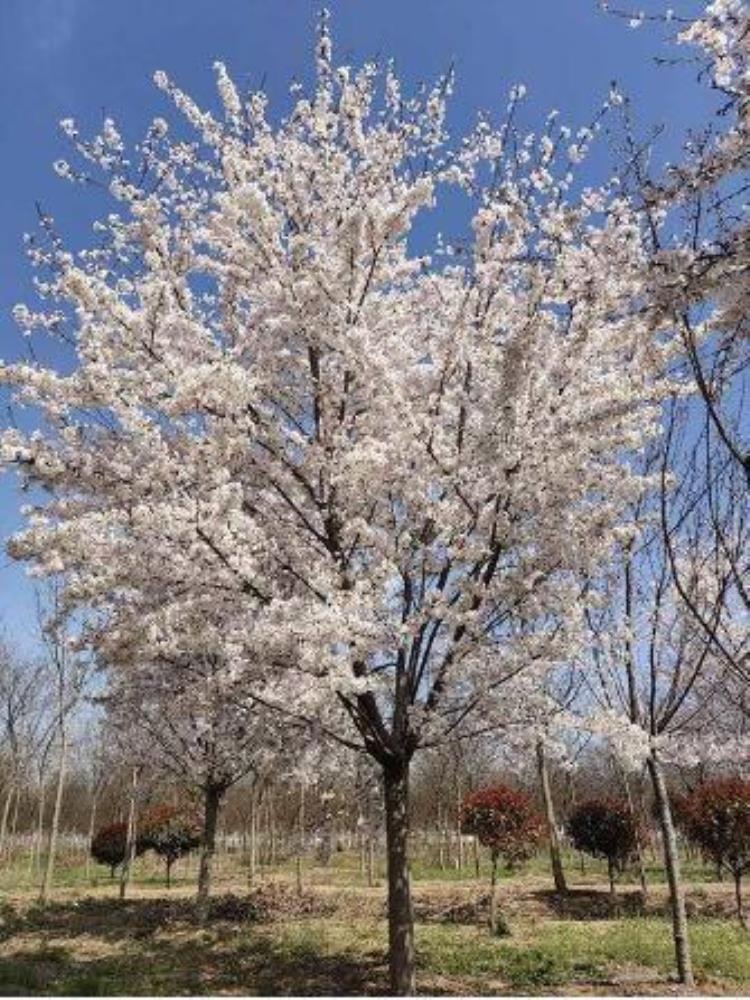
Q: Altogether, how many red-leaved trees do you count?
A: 5